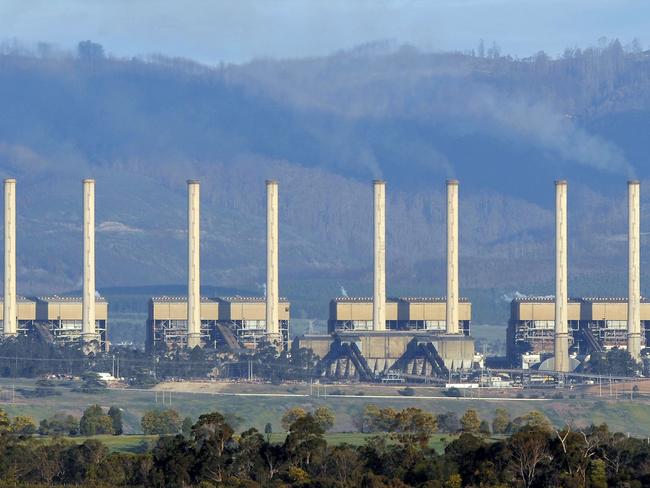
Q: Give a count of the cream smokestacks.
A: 8